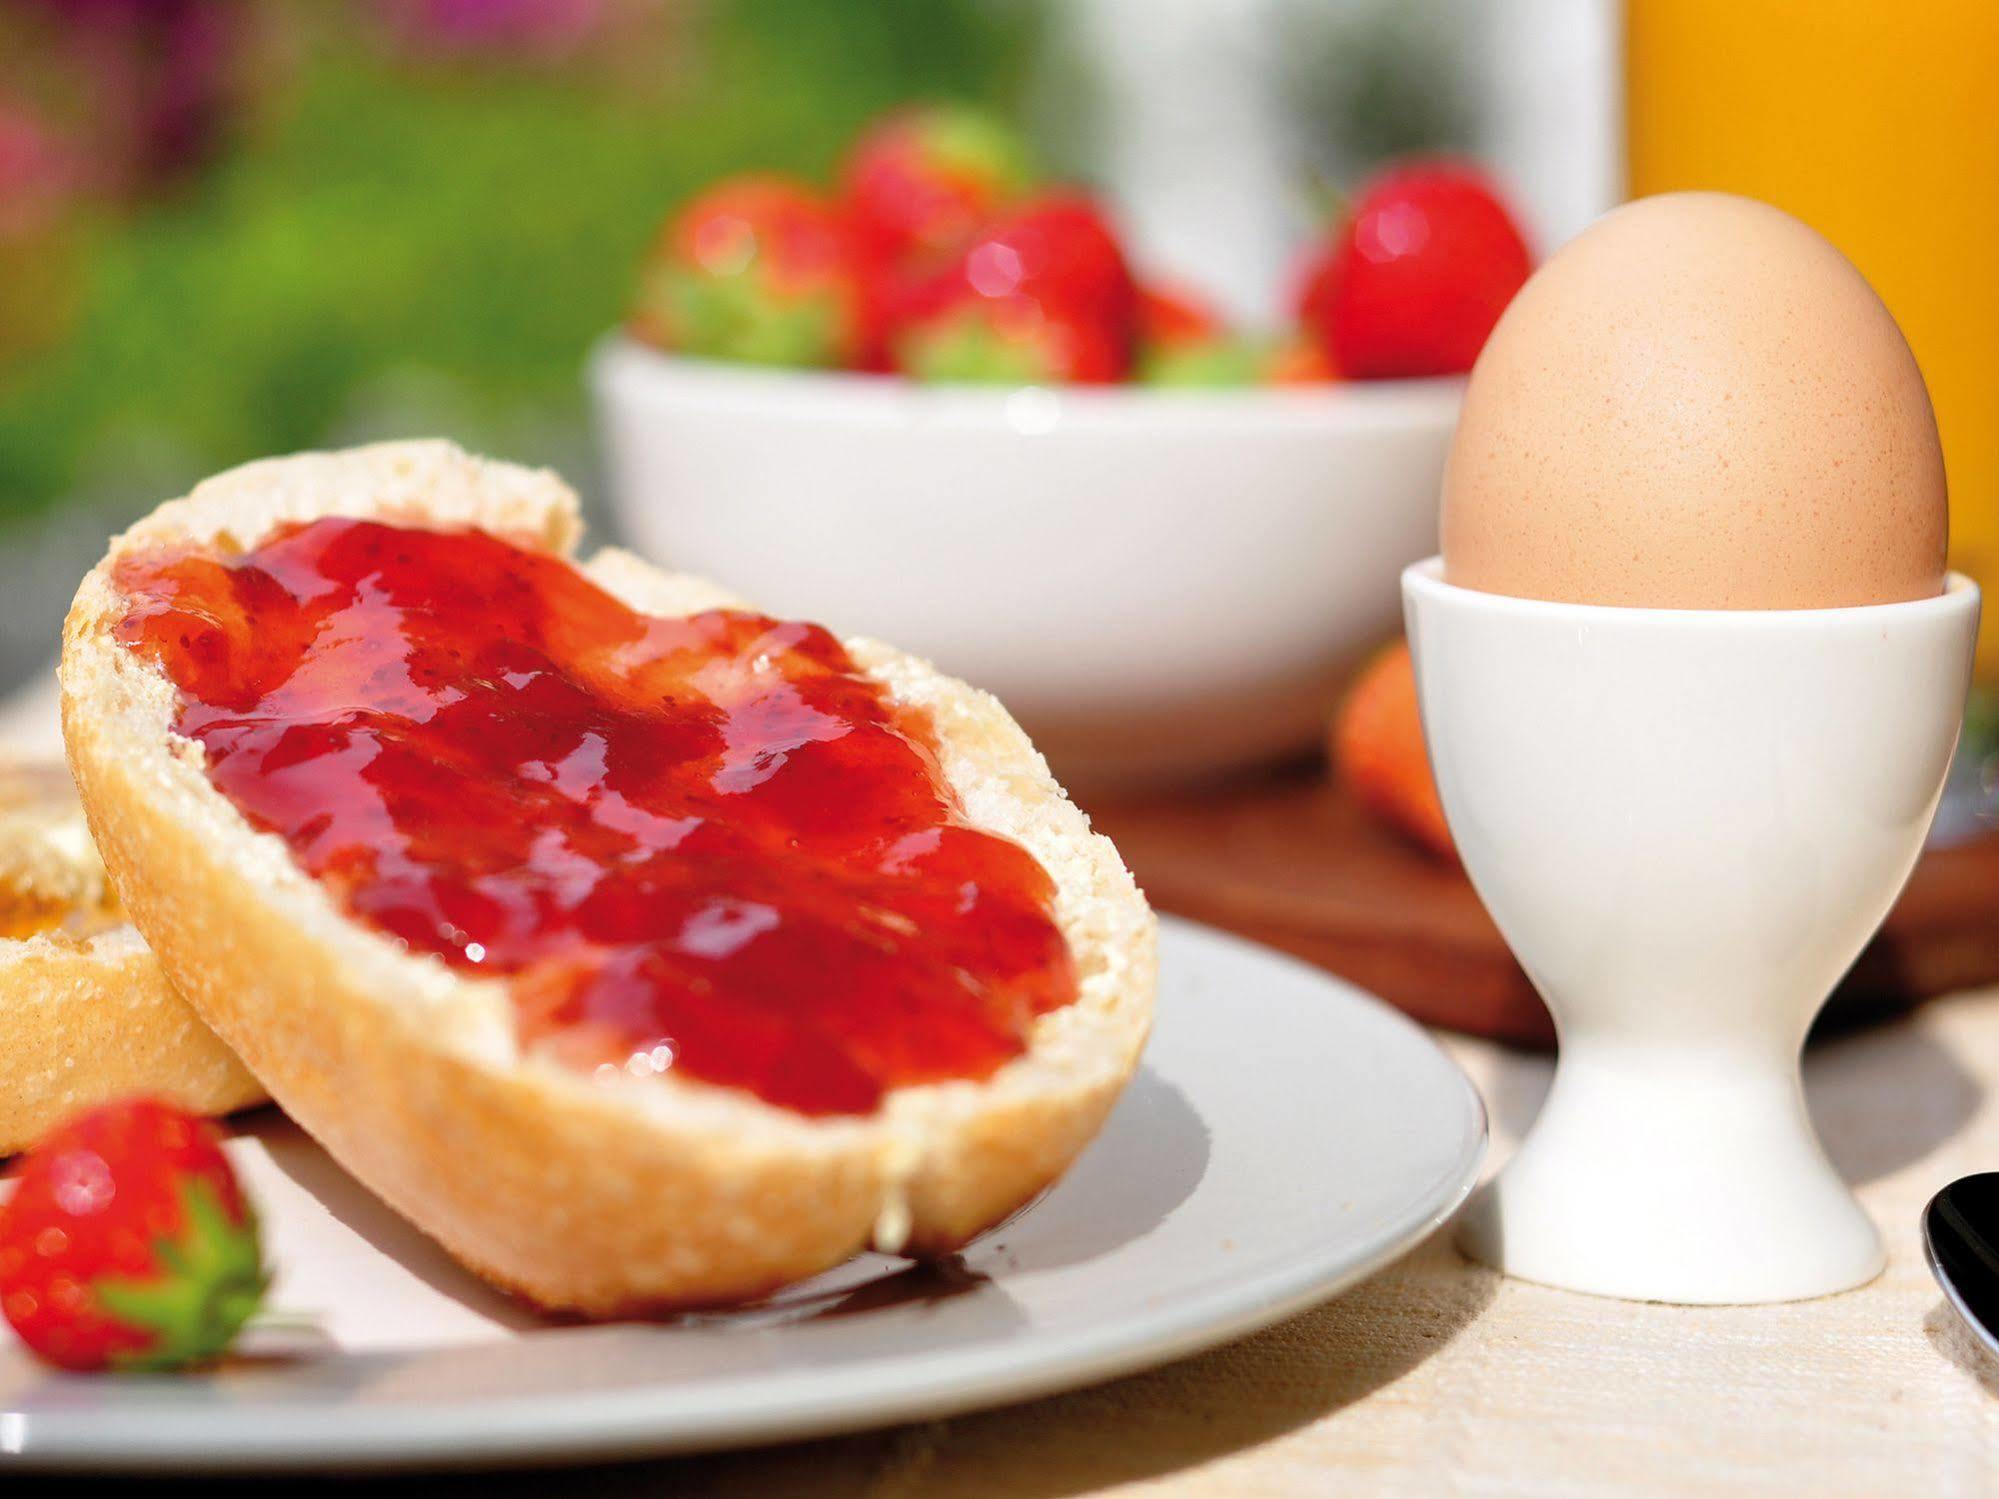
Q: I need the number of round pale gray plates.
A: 1